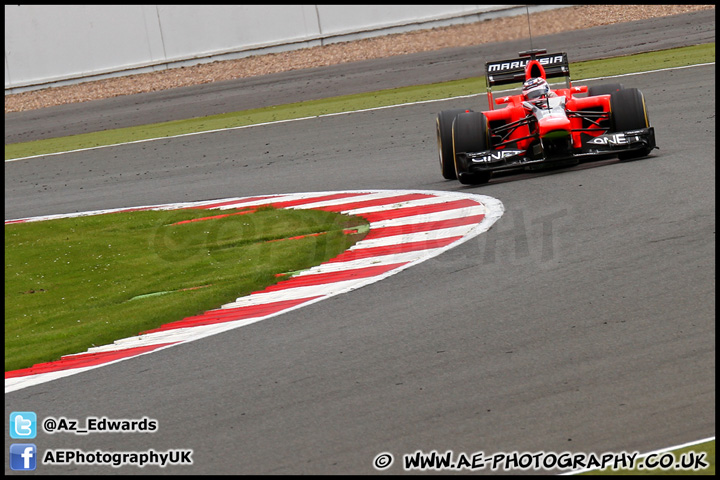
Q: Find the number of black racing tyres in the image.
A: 4